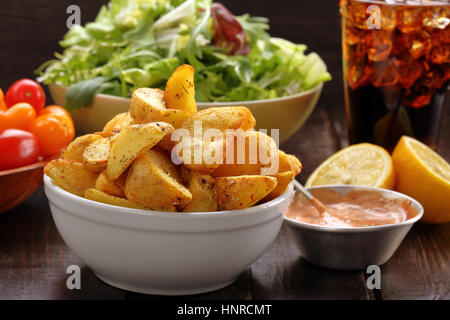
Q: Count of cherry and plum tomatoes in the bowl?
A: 6